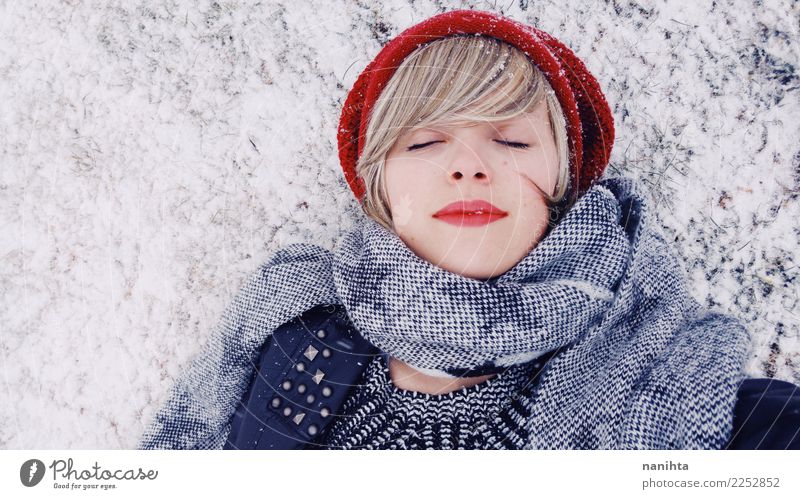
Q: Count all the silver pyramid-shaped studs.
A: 3